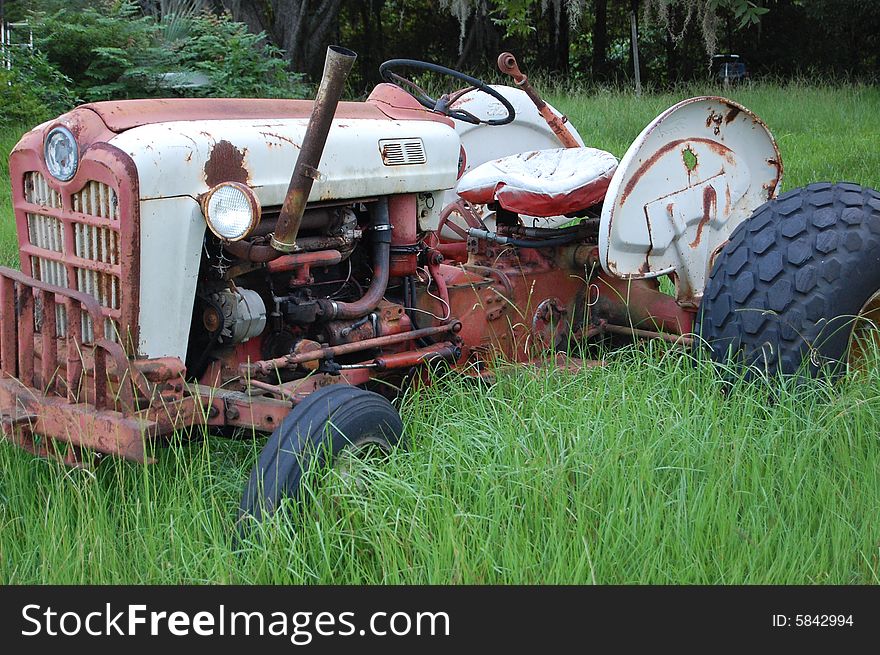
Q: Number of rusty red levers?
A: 1